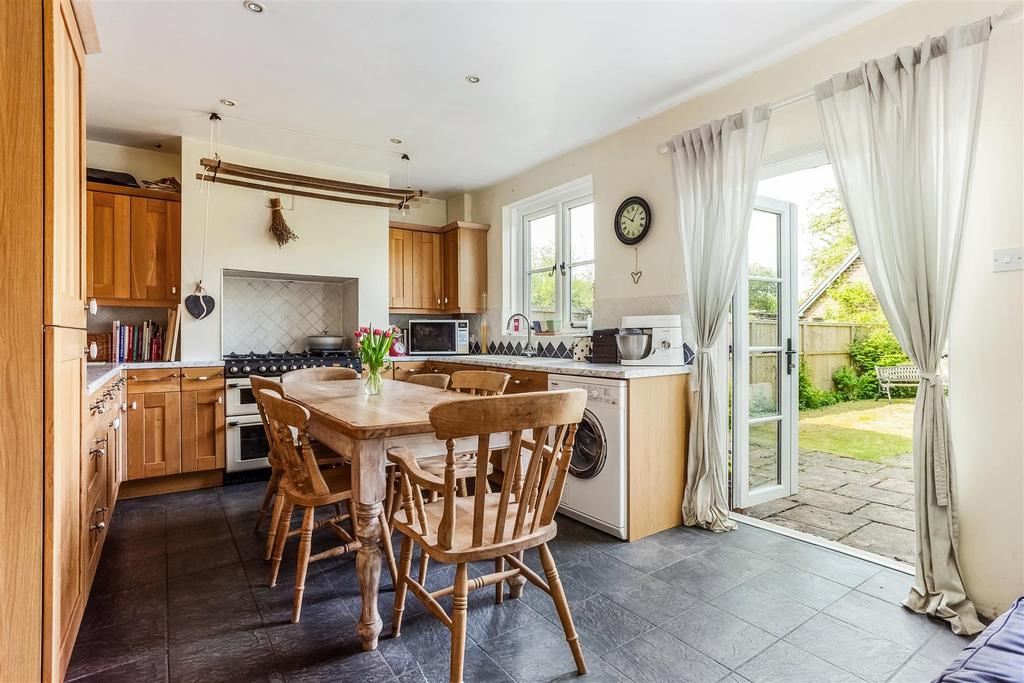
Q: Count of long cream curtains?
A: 2